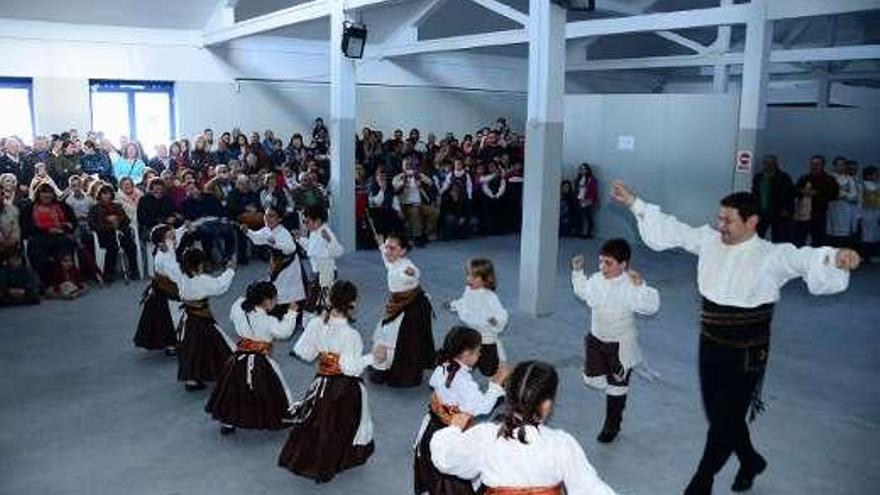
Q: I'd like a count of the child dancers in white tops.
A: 11